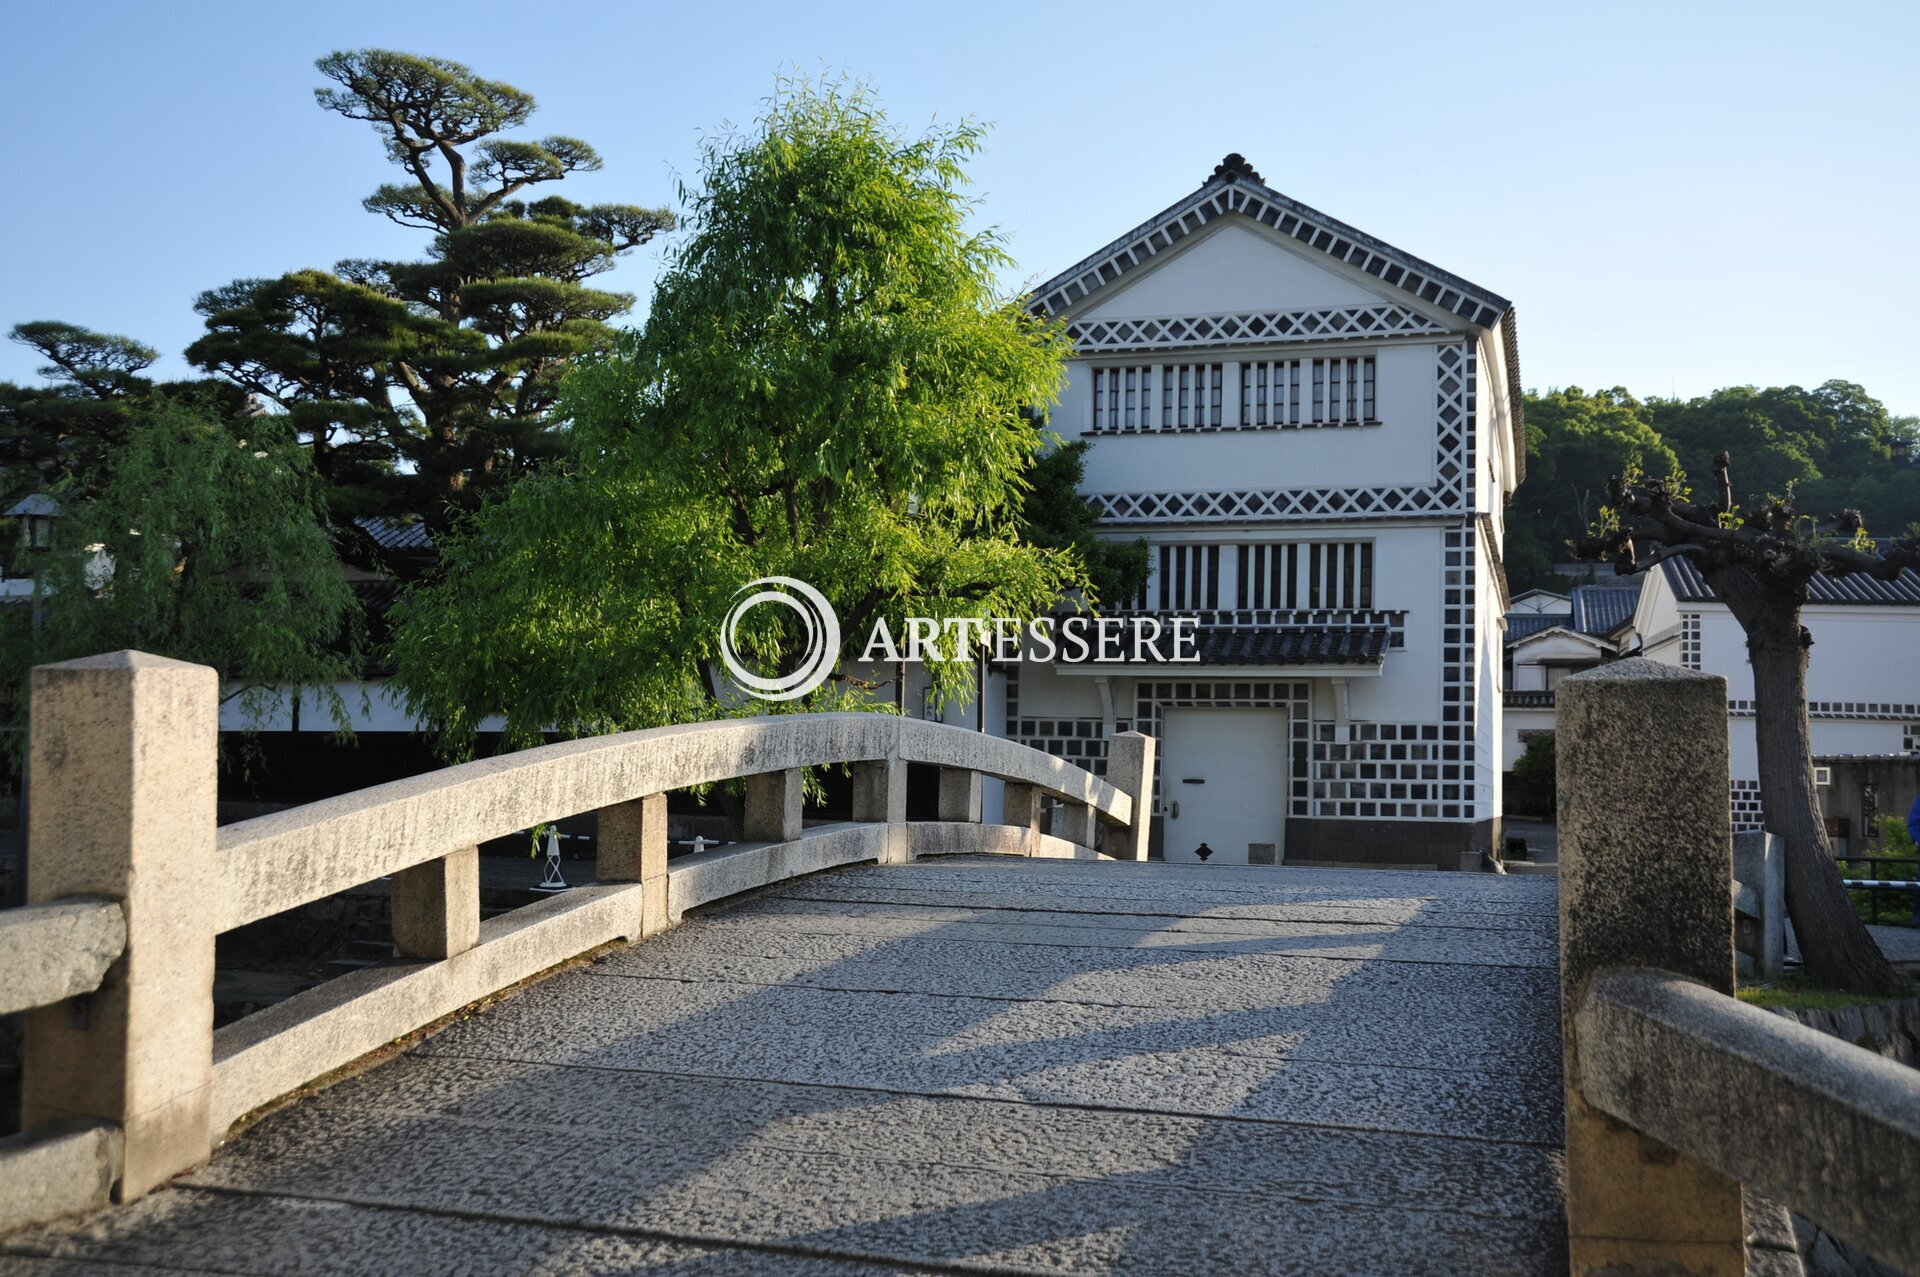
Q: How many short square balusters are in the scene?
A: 7